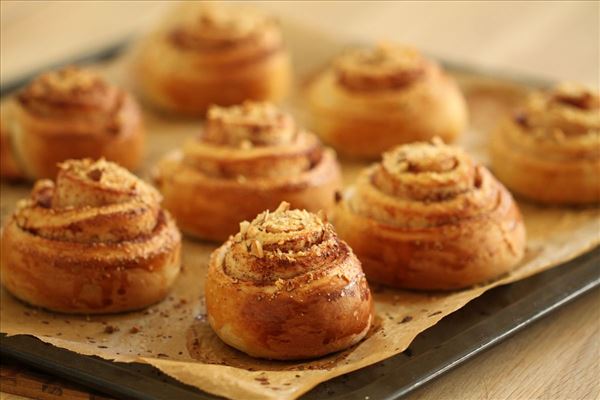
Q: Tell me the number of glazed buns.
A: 8